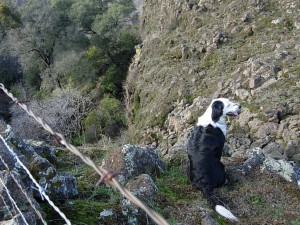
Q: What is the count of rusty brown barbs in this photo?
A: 3